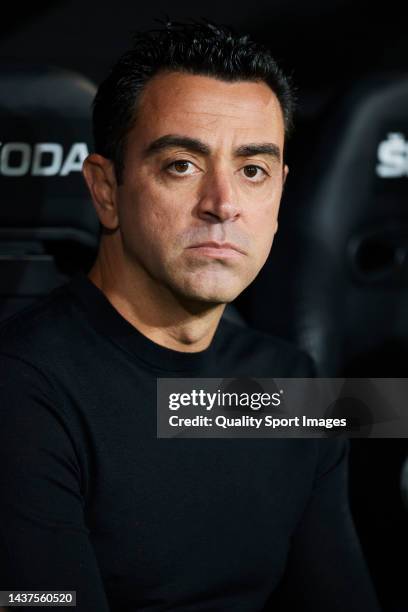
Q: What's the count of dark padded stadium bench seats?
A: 2